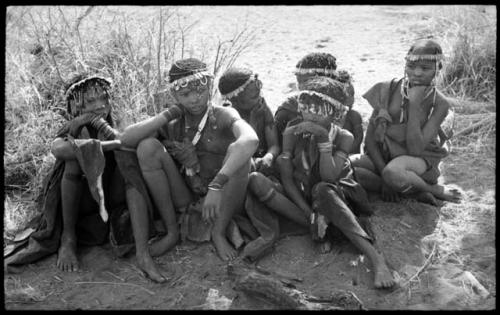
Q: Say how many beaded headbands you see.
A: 6